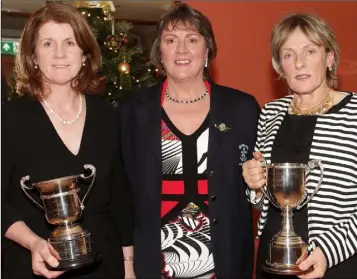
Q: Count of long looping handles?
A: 4